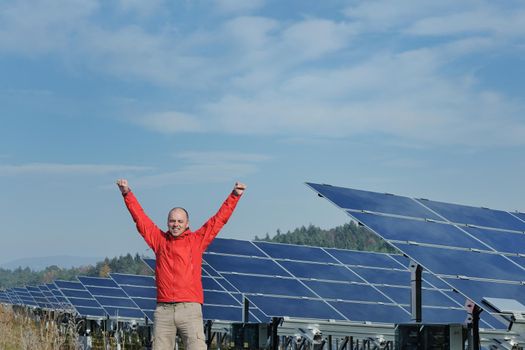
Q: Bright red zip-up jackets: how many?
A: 1